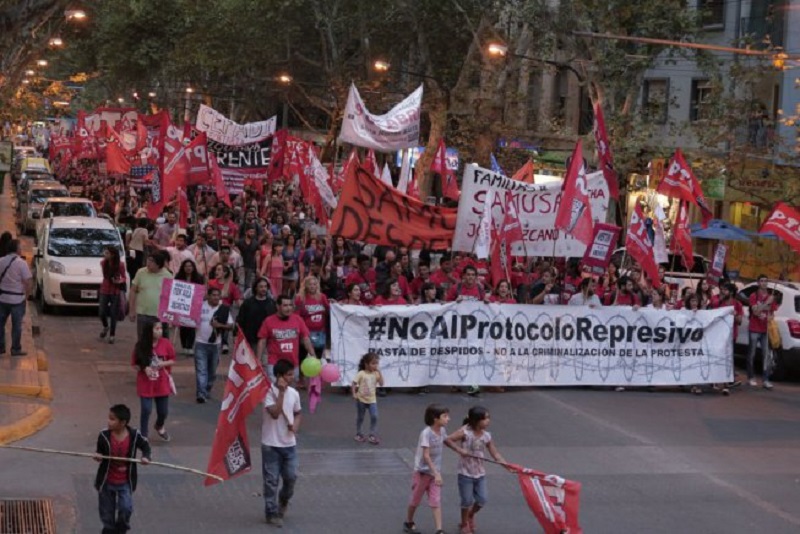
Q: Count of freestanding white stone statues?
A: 0